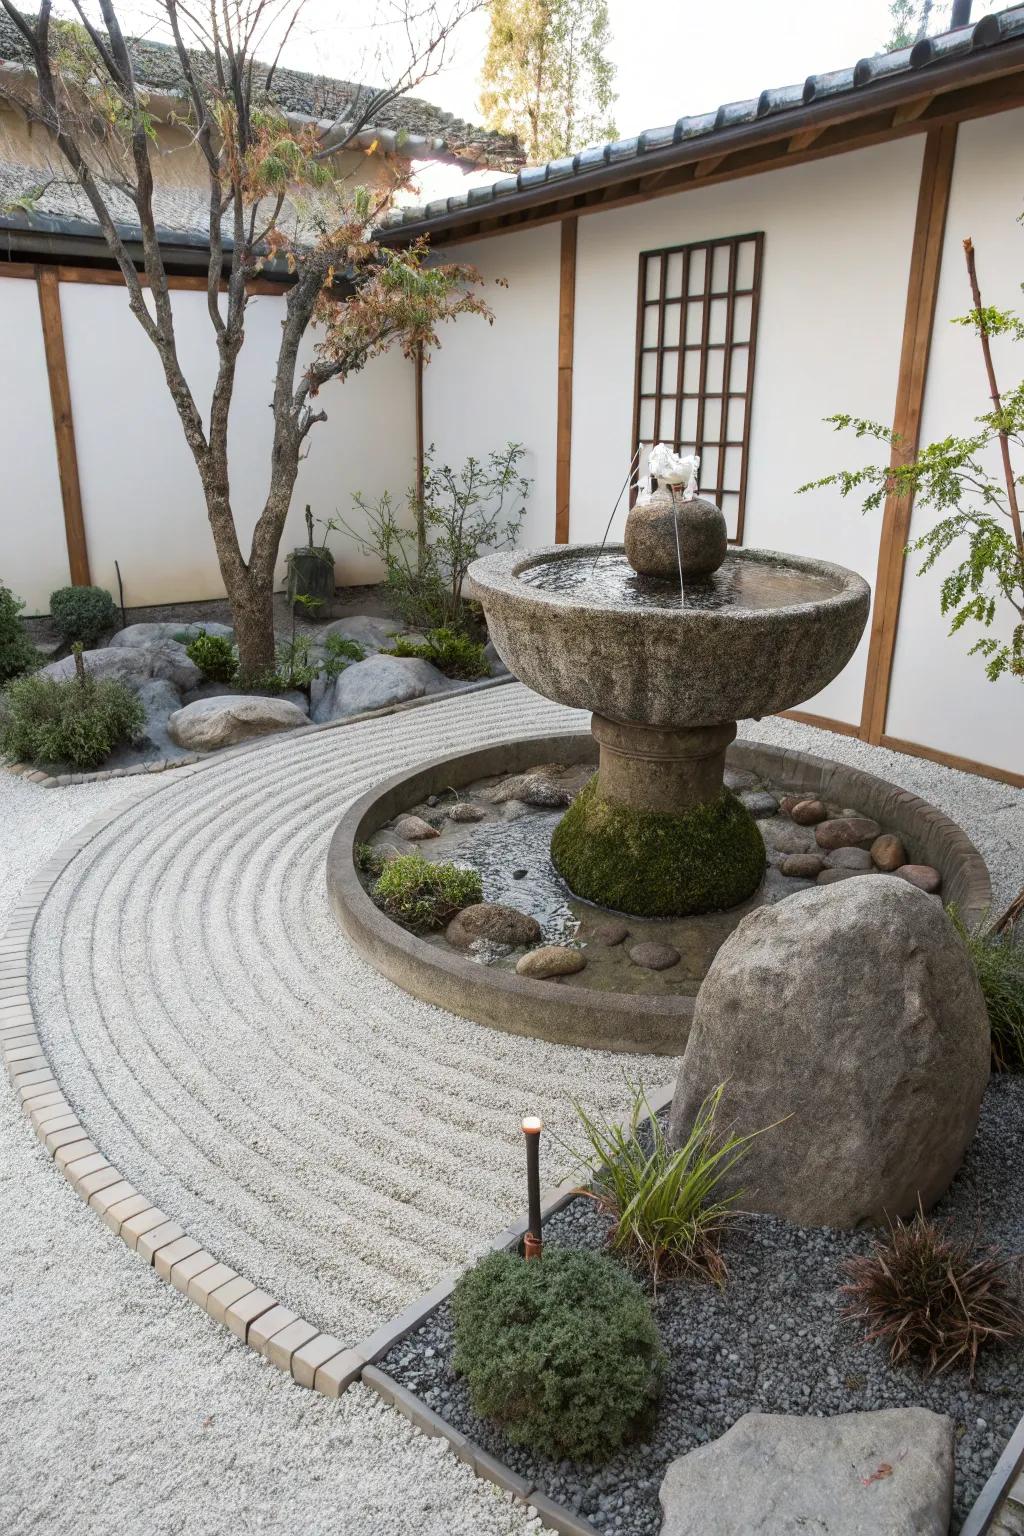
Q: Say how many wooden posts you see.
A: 4